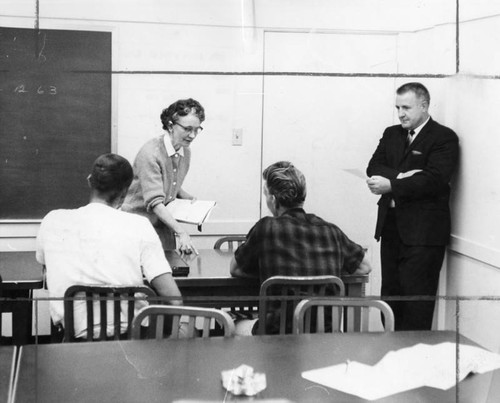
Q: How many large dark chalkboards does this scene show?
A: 1